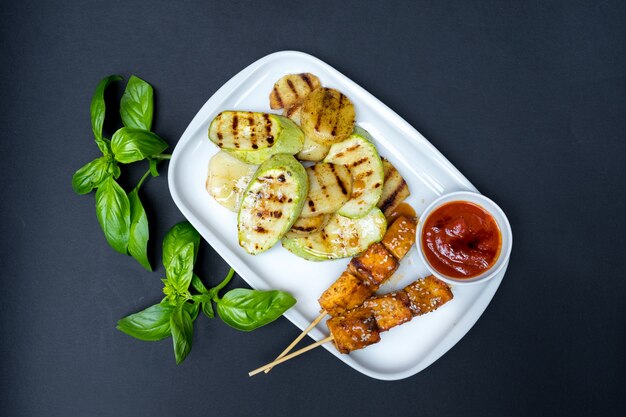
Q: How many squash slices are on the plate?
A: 4